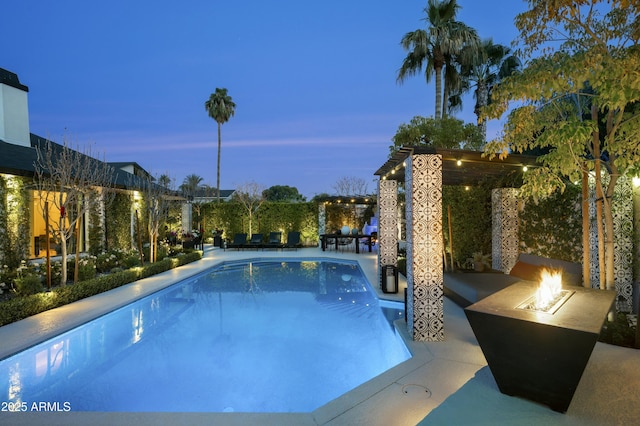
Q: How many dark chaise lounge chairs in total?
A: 4